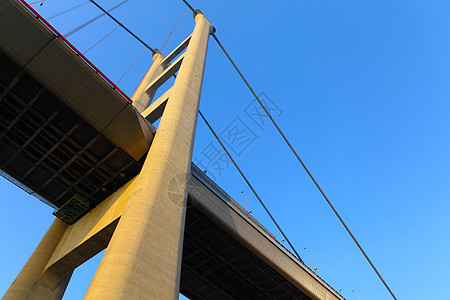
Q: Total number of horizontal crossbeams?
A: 4